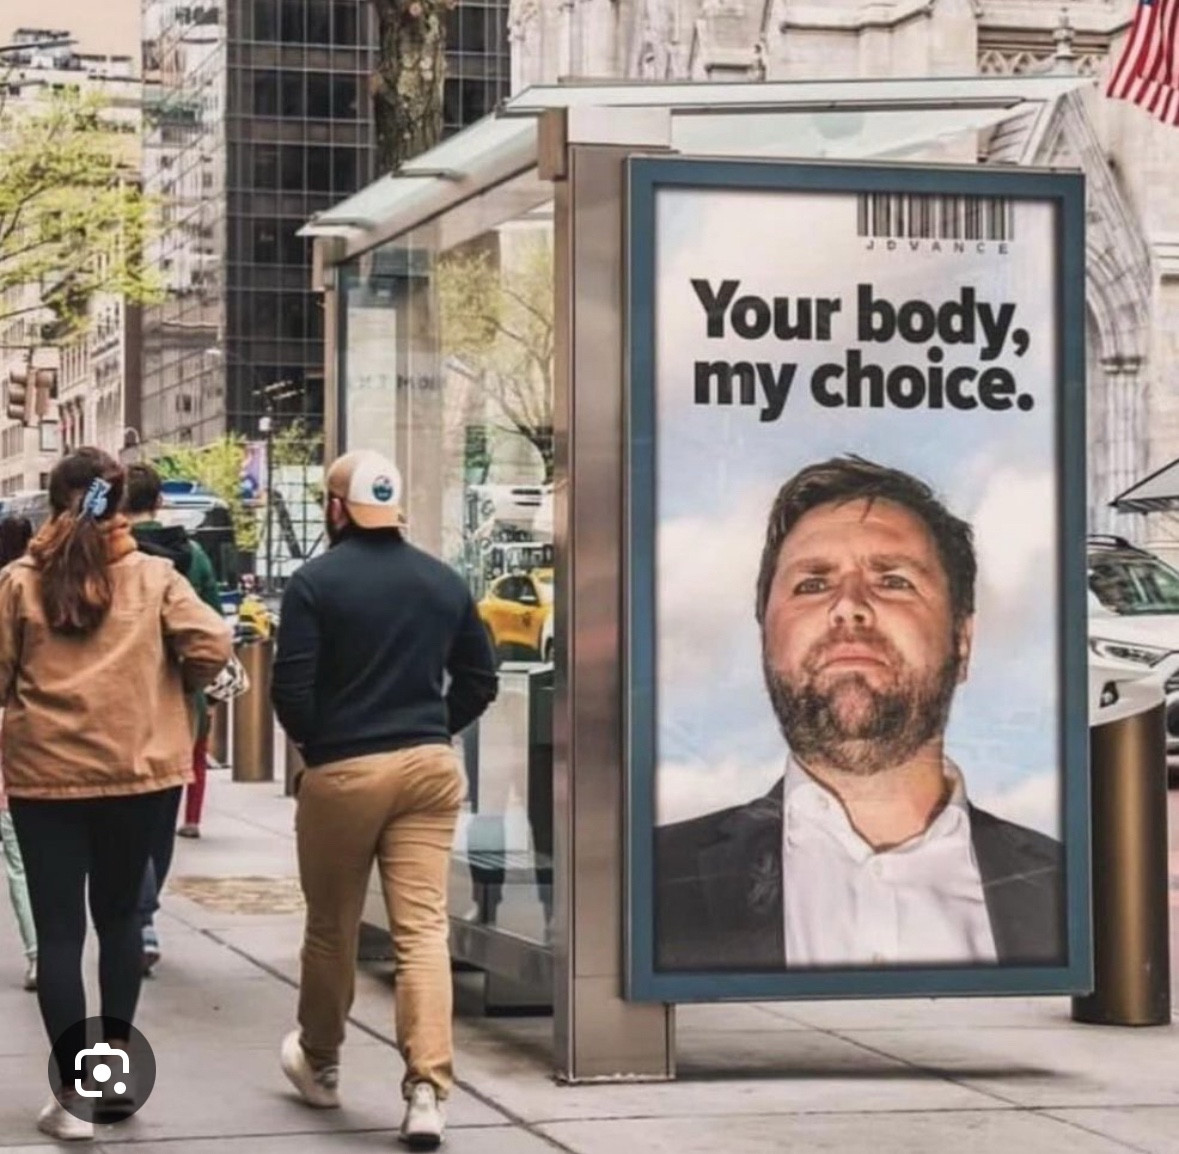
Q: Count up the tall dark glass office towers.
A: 1